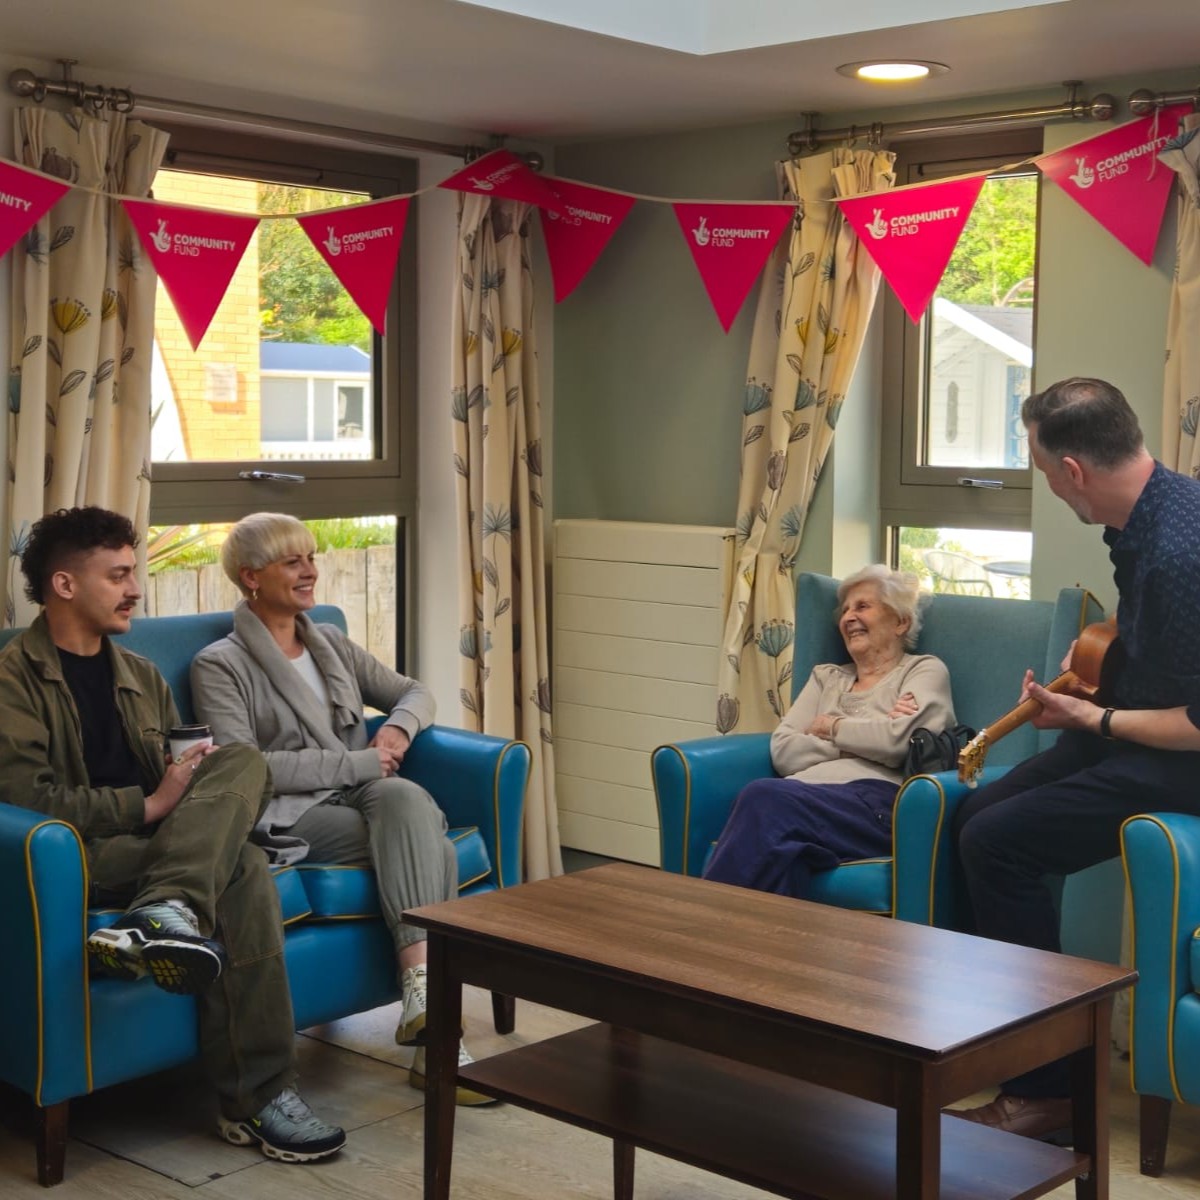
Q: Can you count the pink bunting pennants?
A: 8